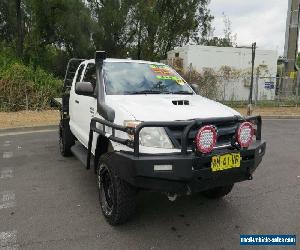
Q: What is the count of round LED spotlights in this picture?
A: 2